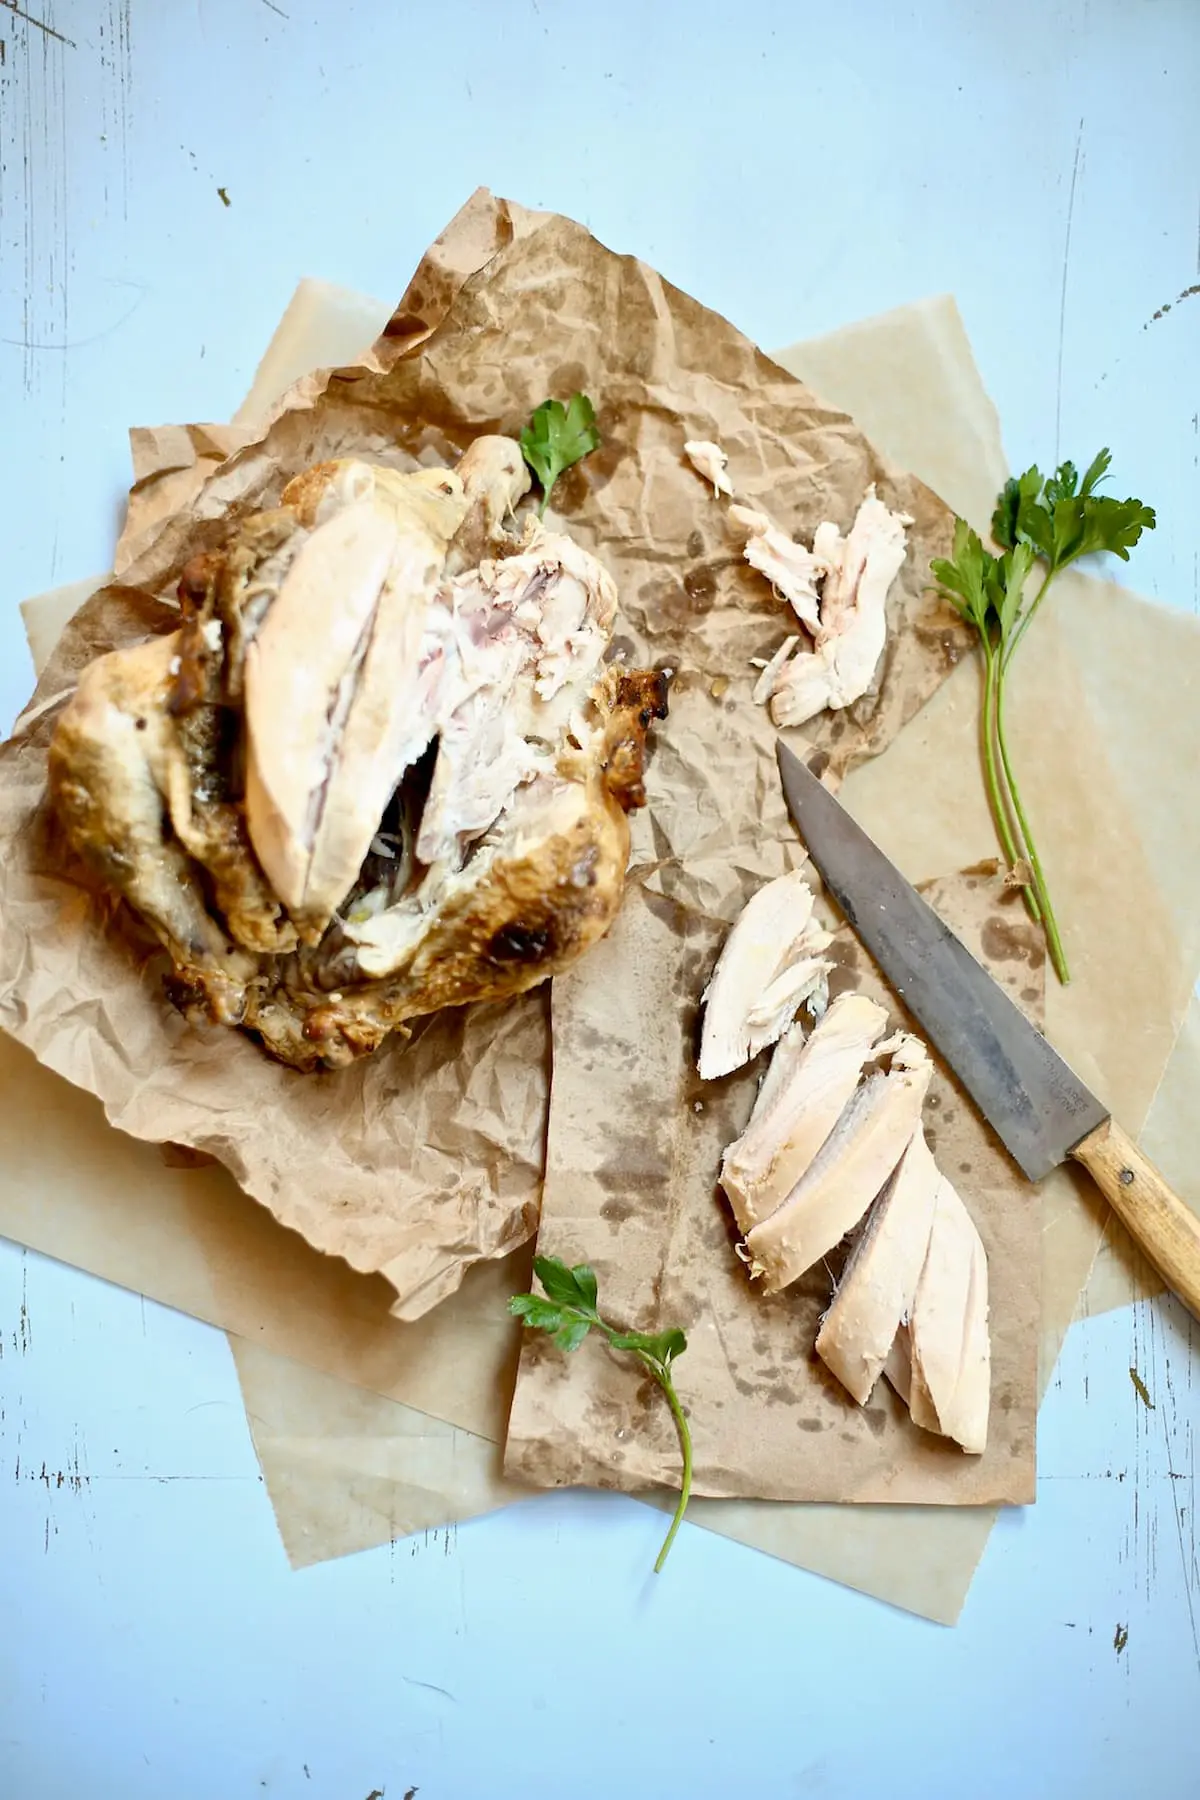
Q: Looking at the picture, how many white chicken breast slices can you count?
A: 5